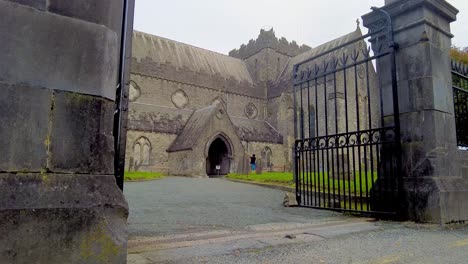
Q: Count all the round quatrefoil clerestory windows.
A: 3